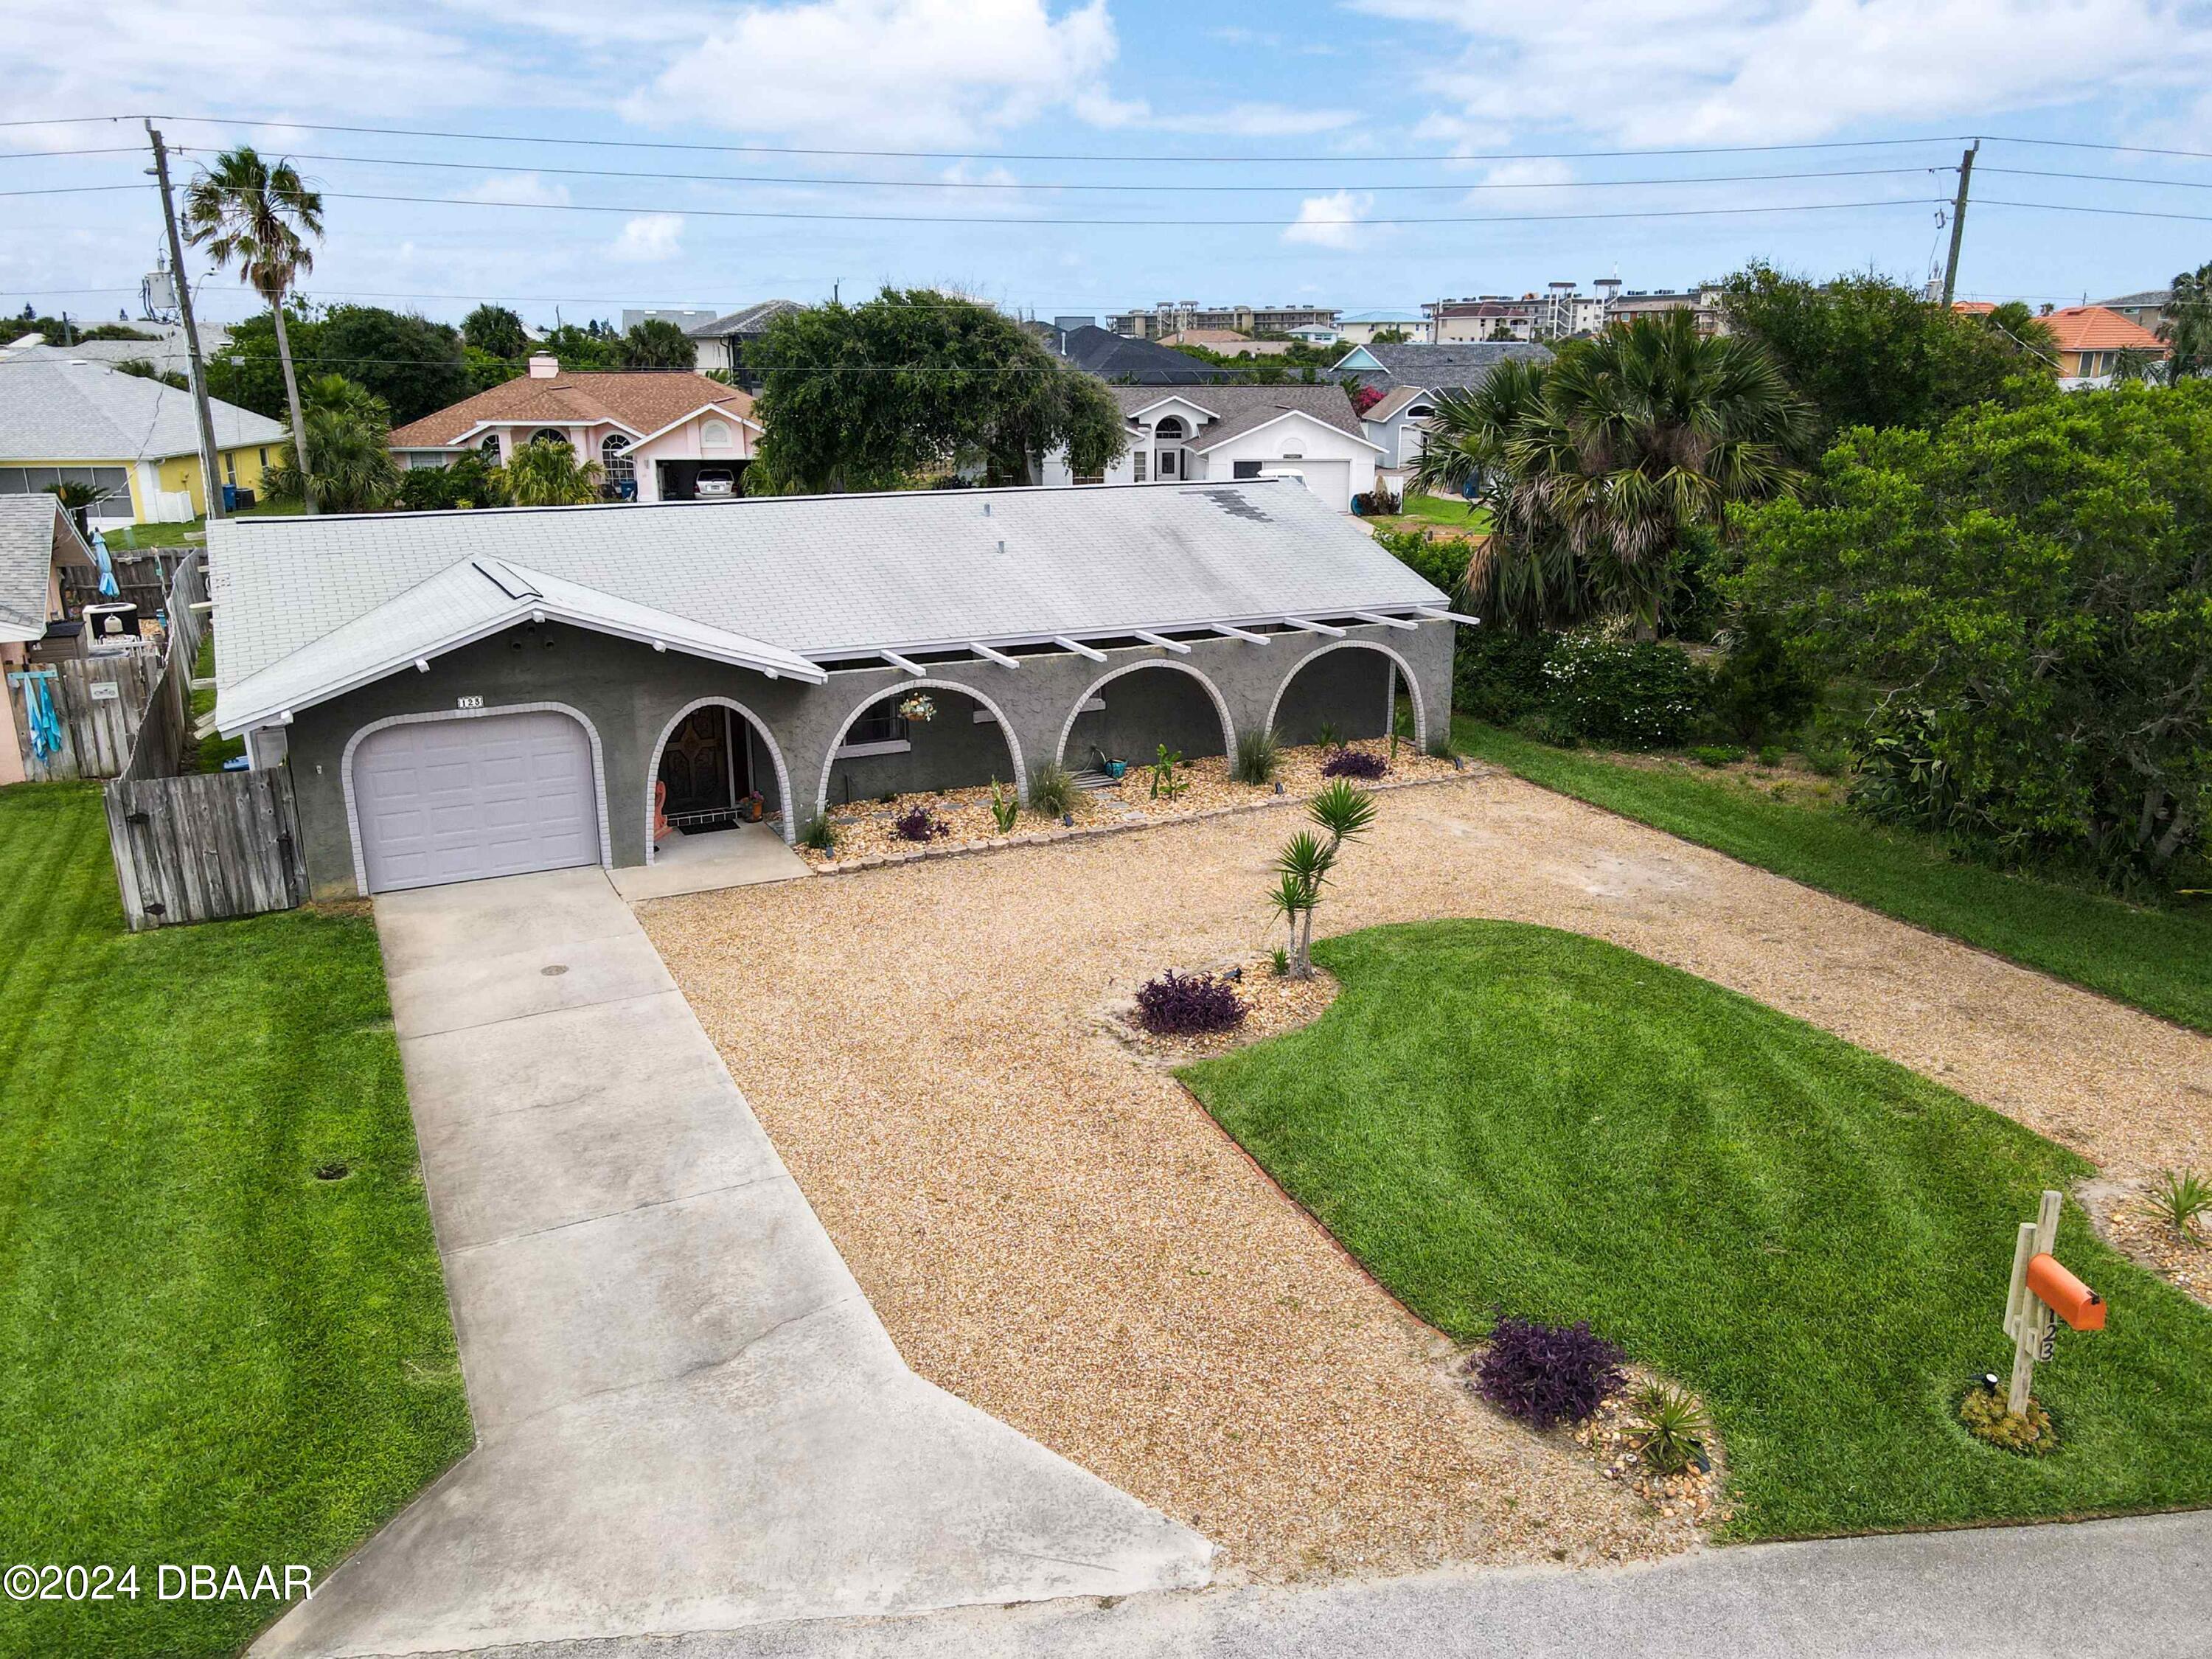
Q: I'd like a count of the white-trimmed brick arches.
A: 5